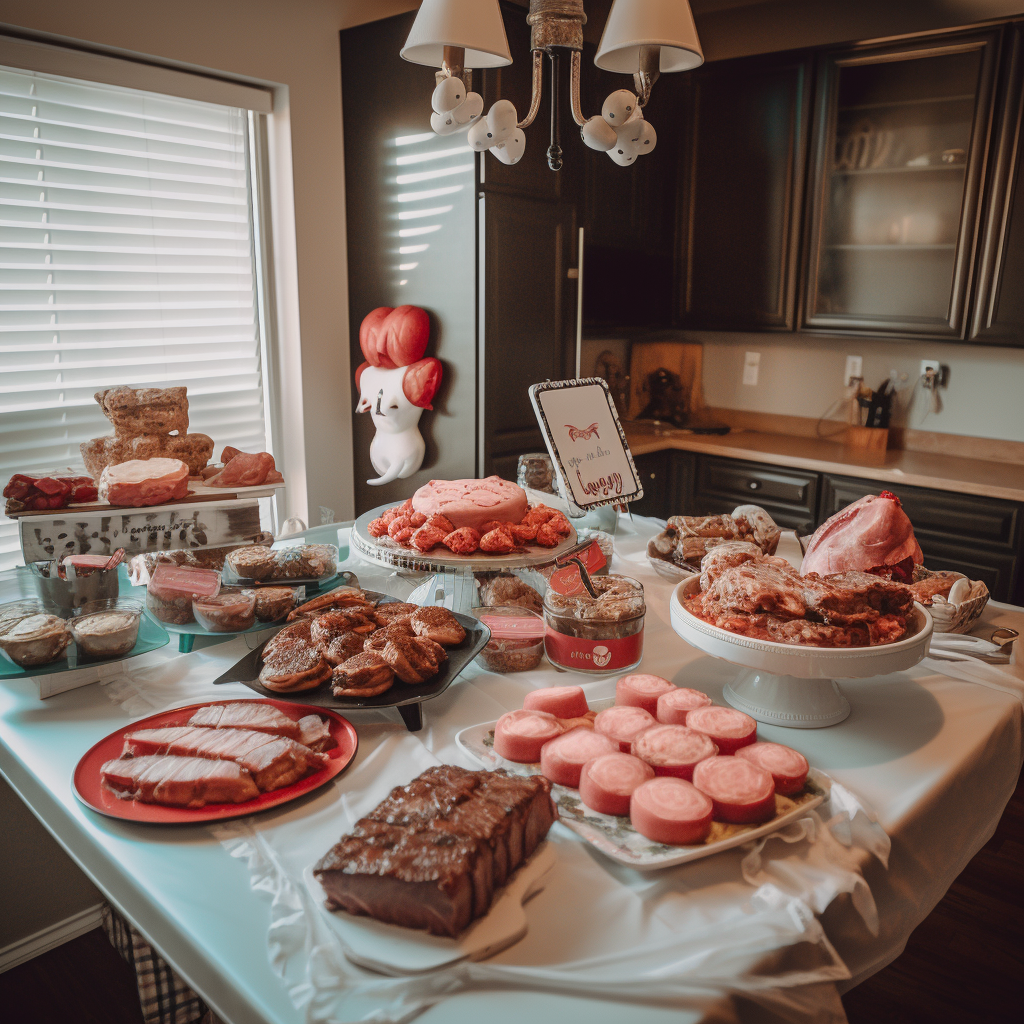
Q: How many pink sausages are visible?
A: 12